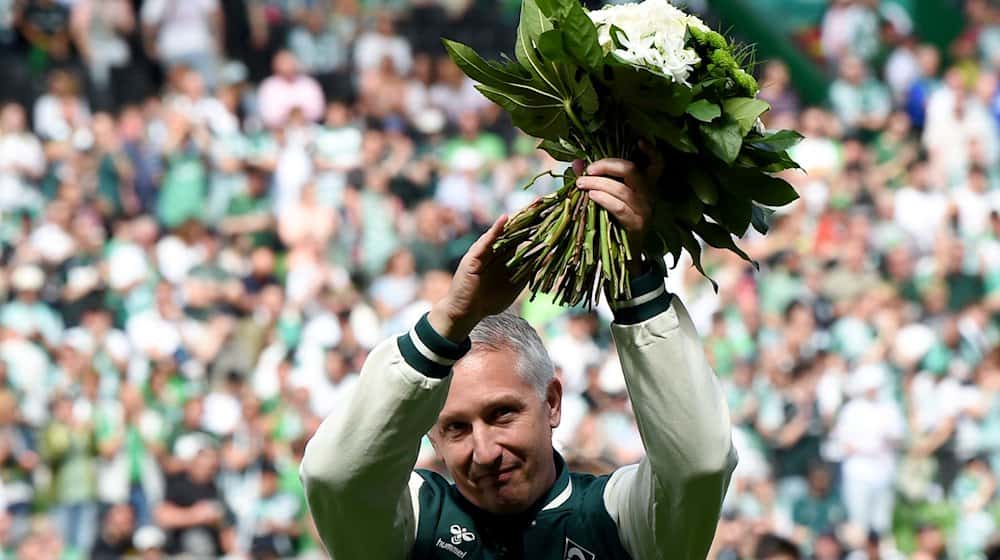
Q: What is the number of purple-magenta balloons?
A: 0